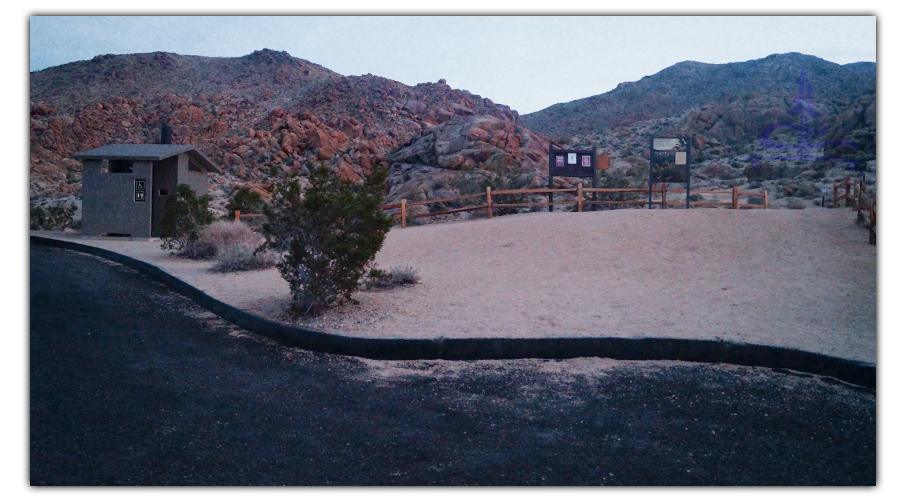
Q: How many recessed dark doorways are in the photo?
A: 1